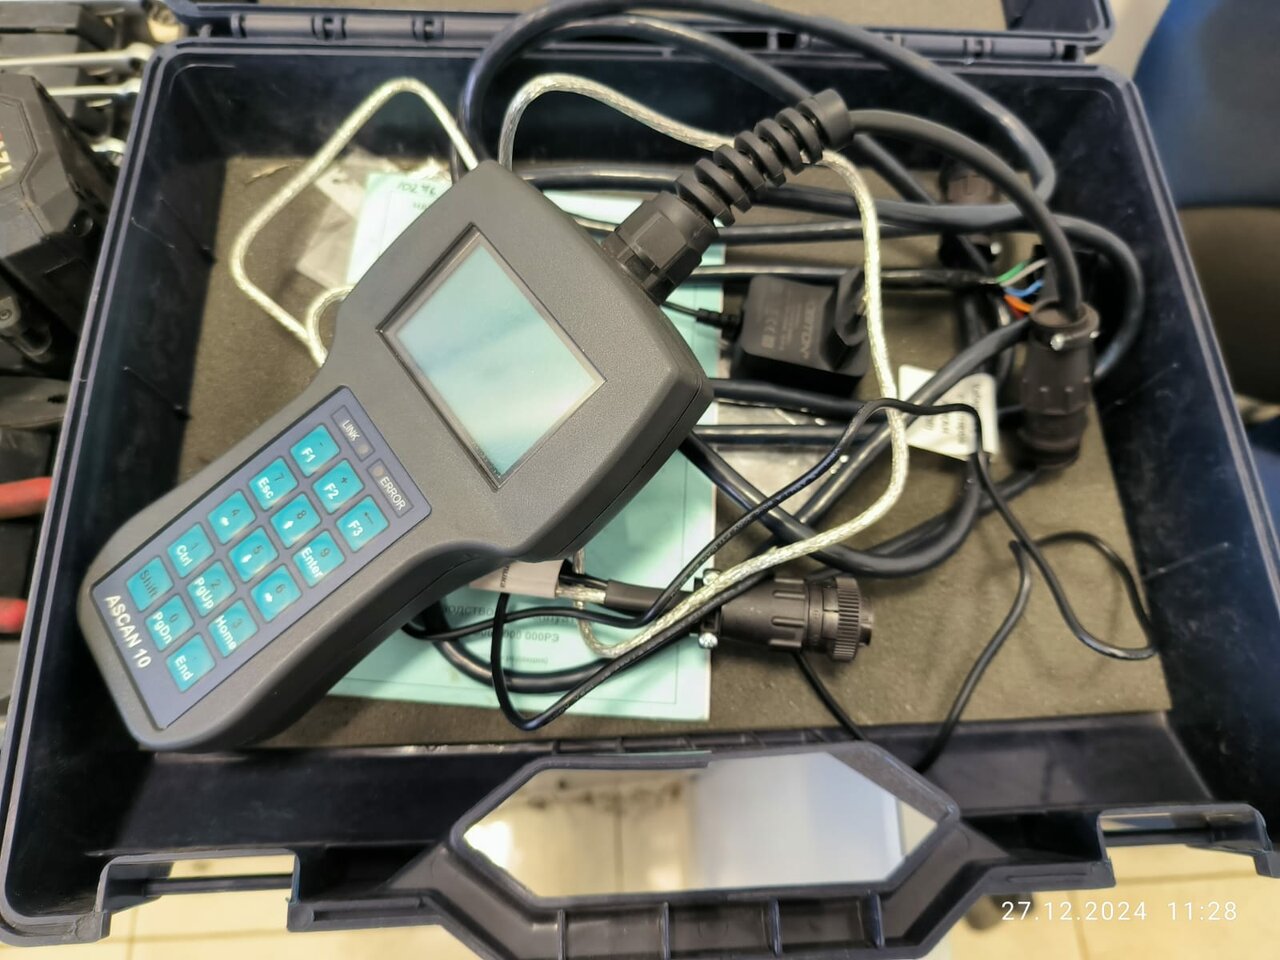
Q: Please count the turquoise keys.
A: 15